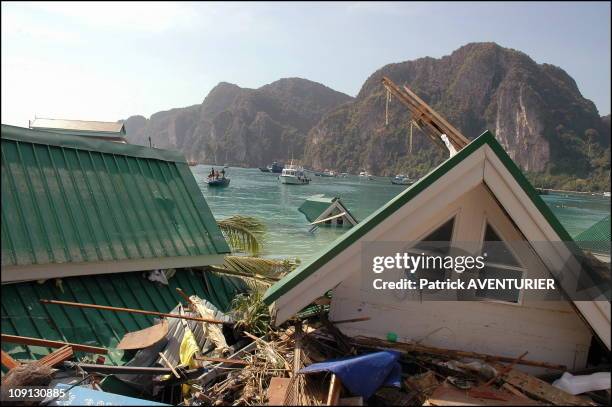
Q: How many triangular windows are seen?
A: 2